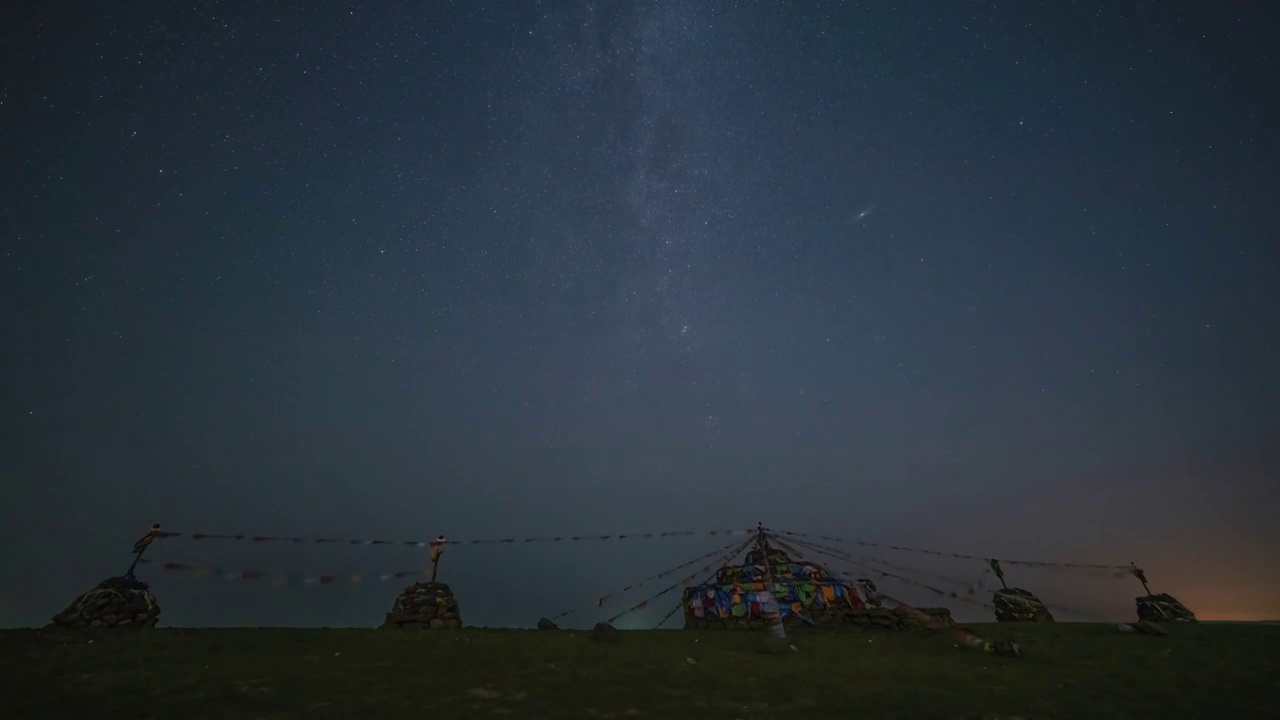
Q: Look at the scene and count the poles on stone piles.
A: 5